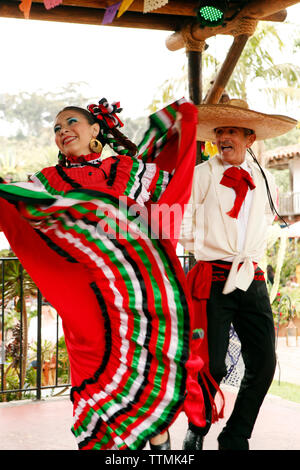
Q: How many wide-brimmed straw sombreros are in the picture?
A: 1